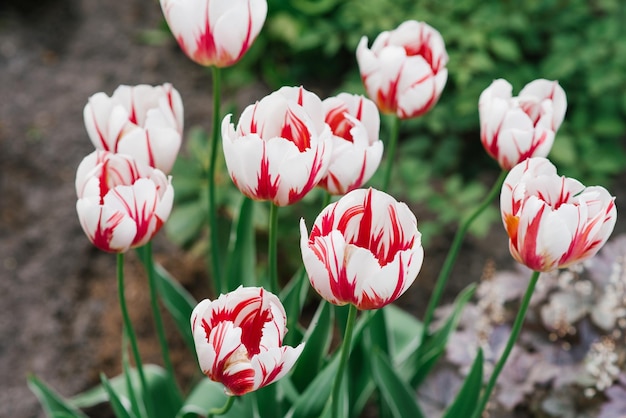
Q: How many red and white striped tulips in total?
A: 10